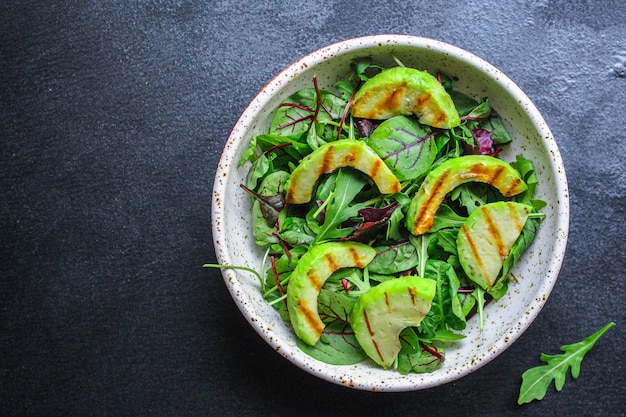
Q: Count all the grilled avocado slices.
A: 6